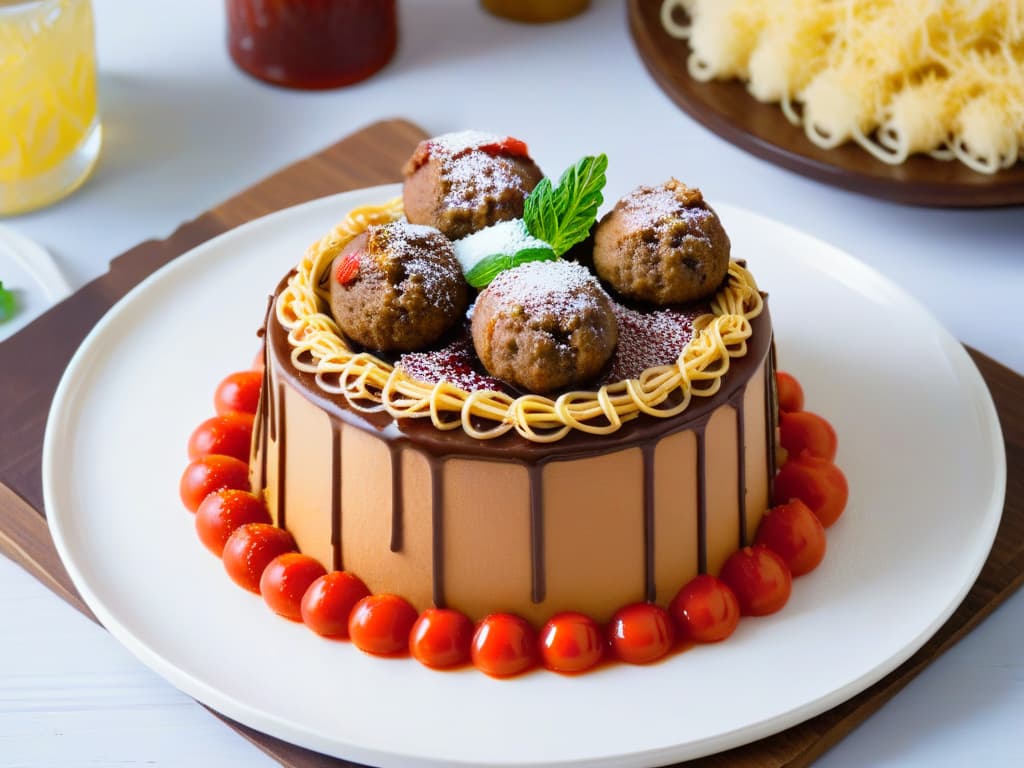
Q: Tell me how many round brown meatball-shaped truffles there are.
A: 4